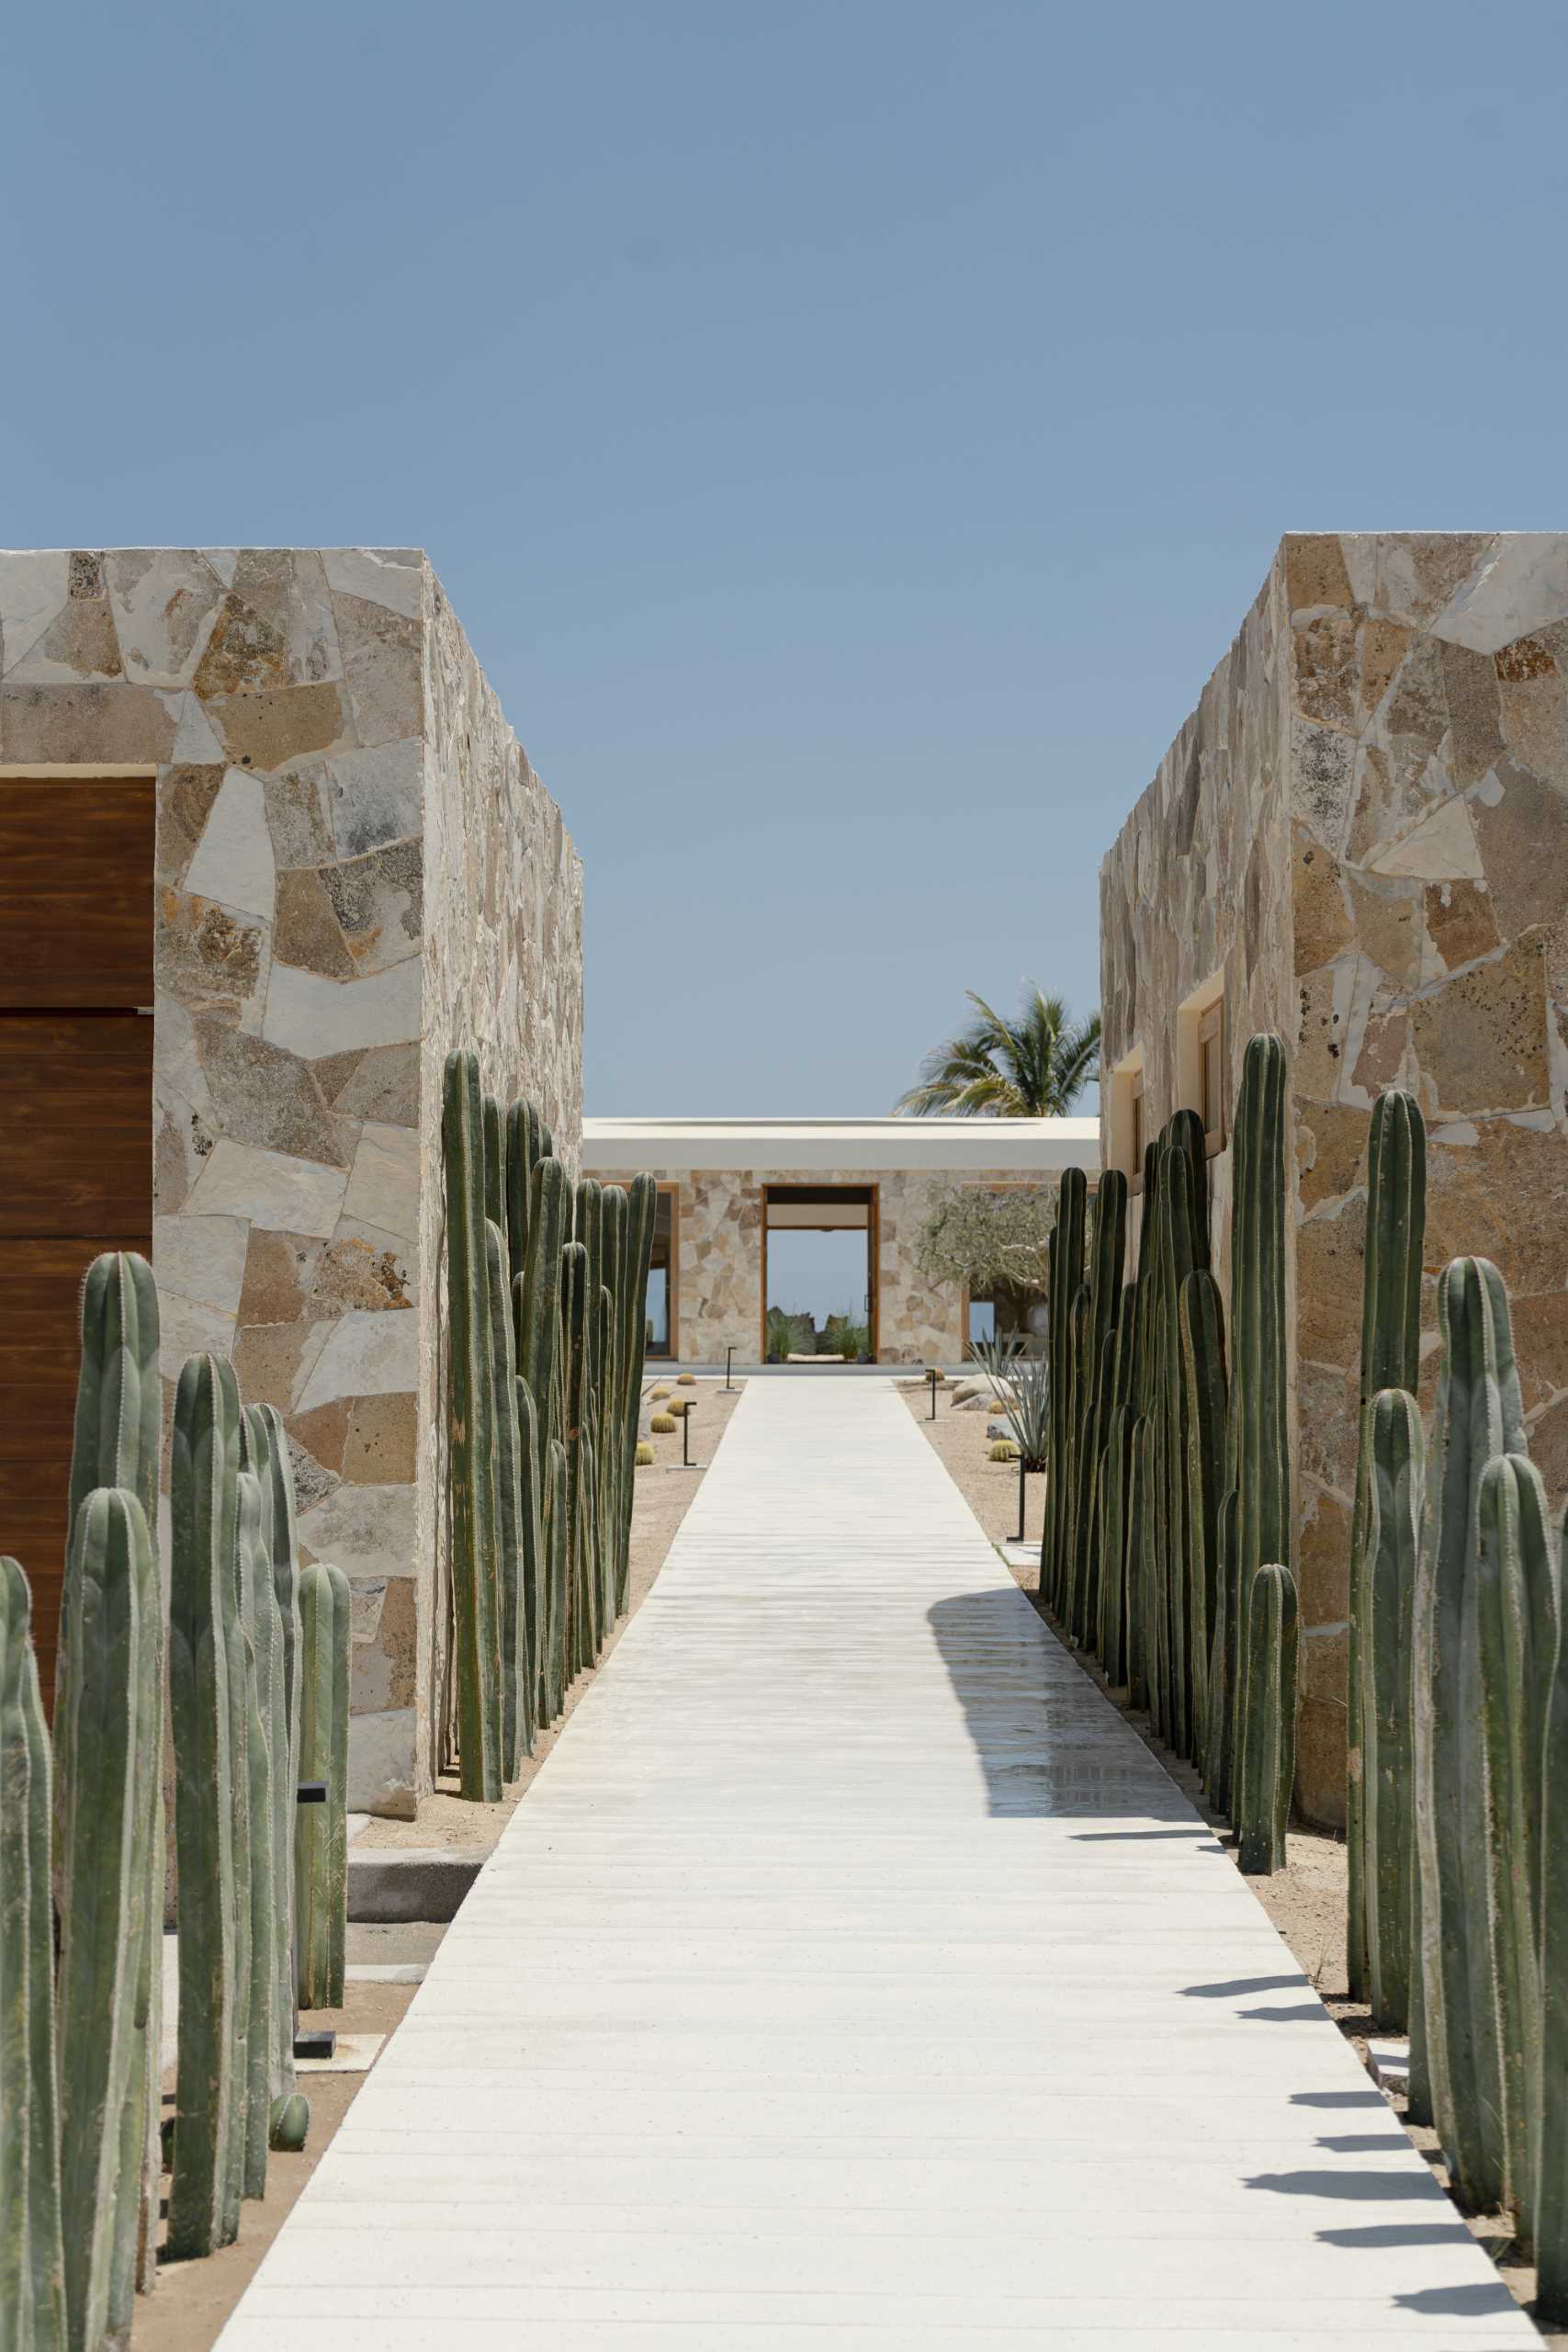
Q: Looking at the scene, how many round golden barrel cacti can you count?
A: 8